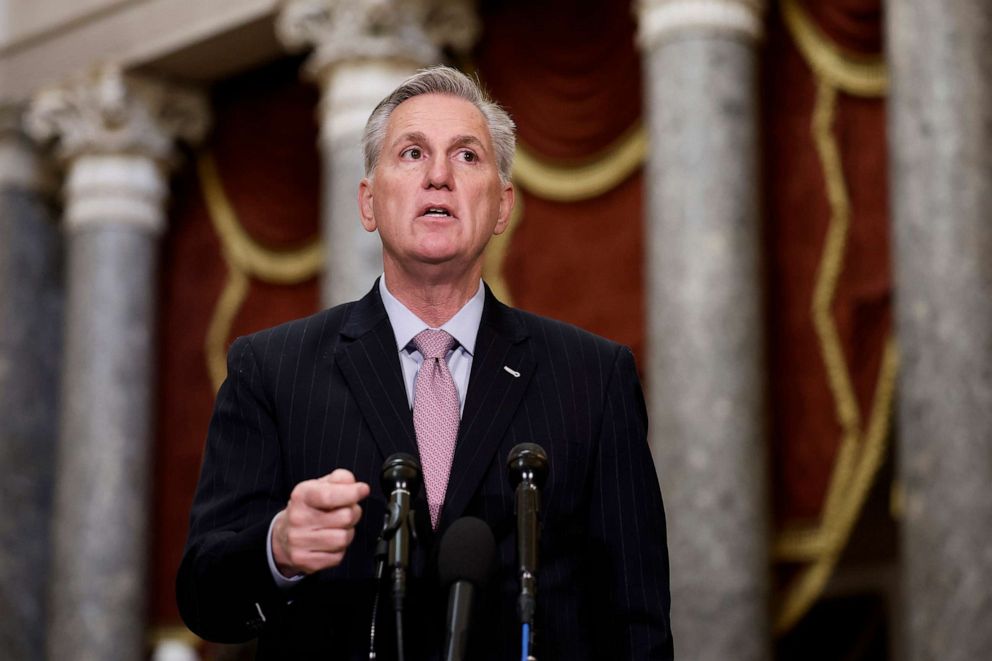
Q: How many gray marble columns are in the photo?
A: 5